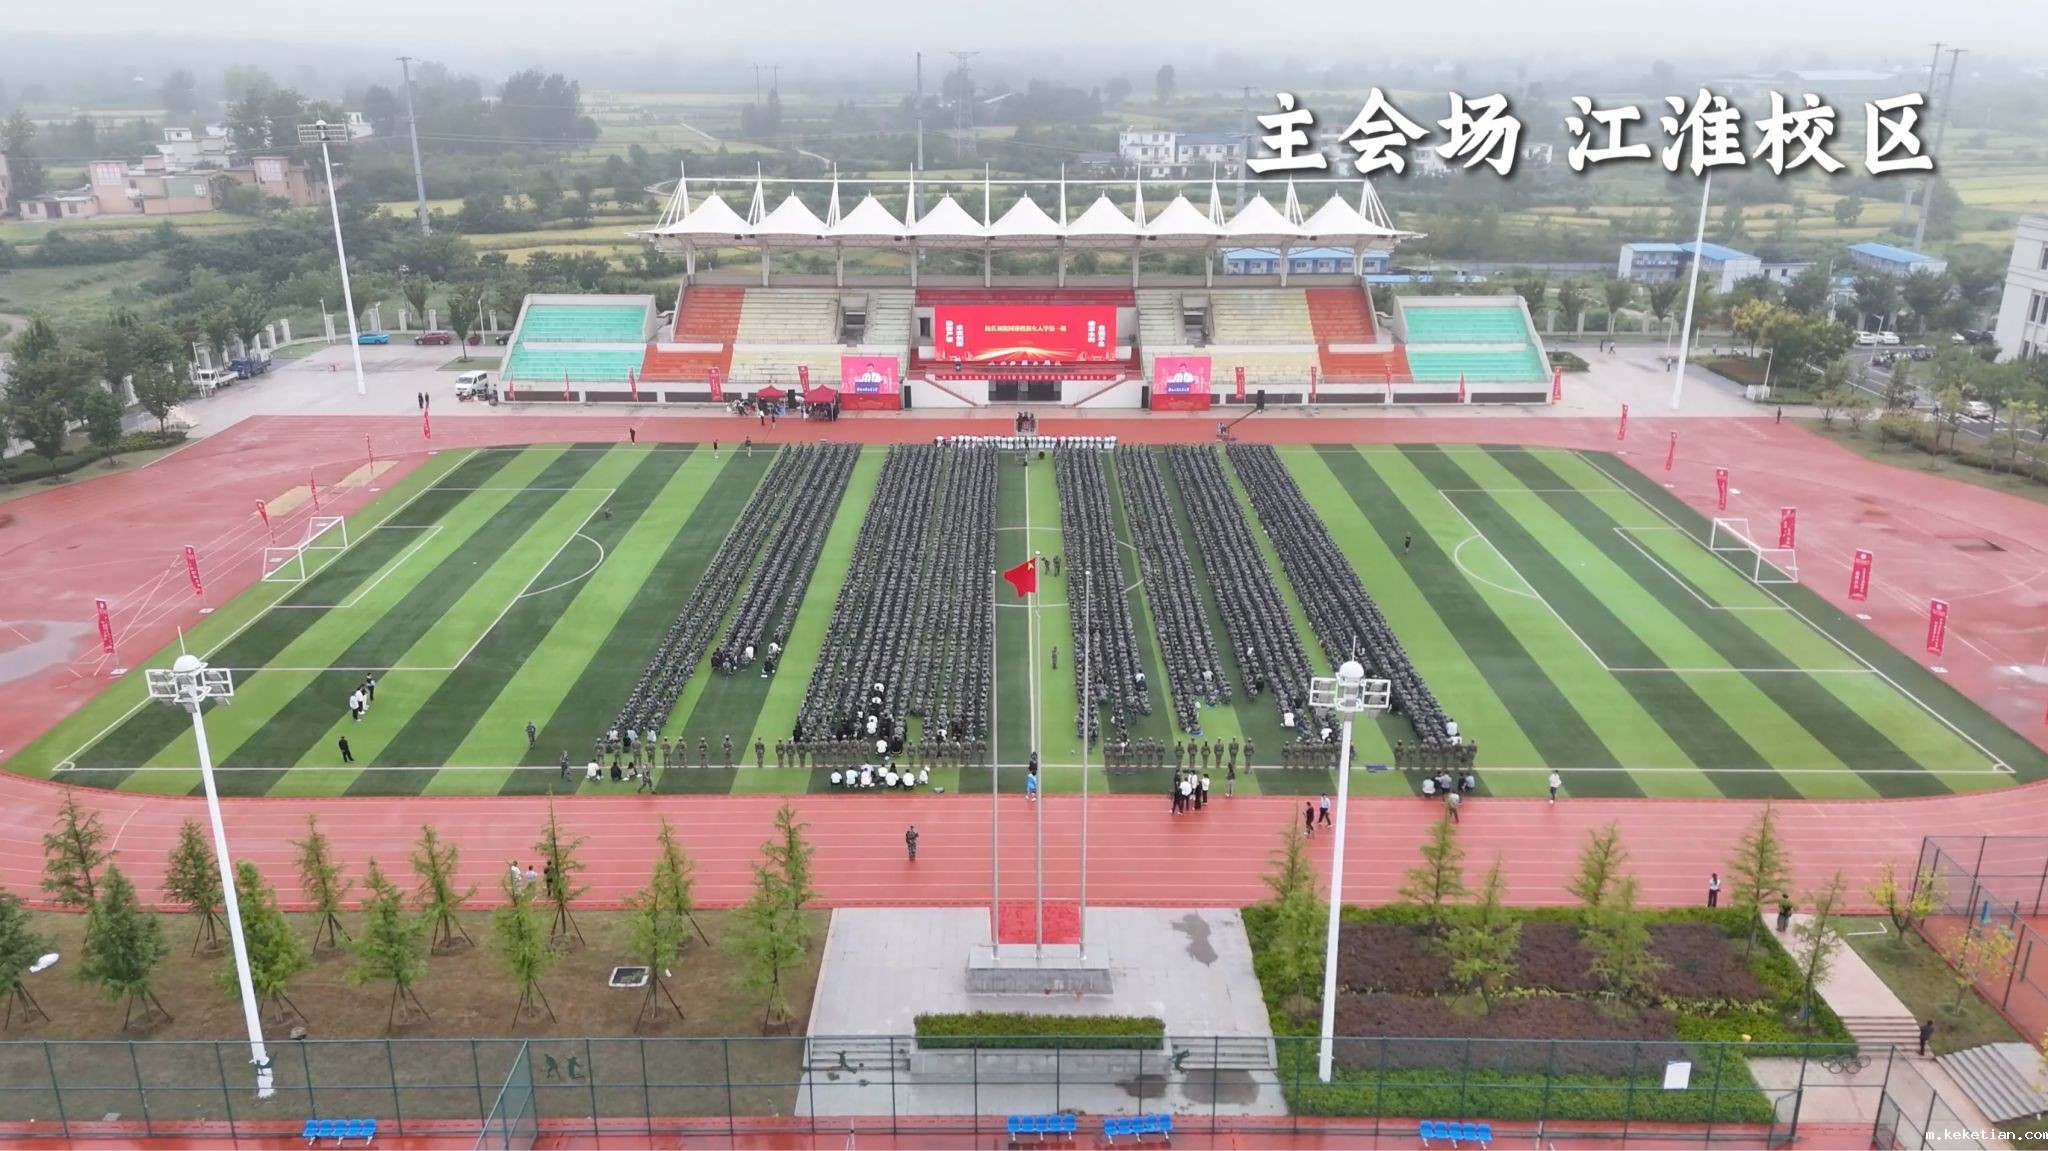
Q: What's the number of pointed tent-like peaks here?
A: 9